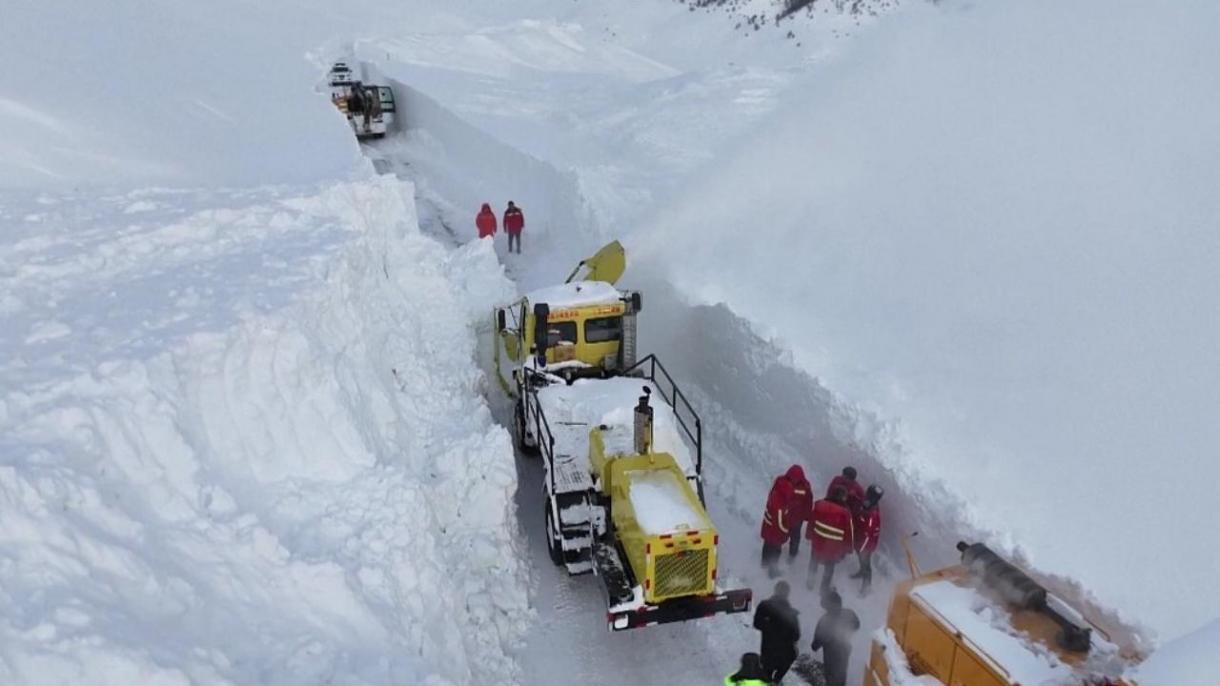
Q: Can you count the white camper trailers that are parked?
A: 0